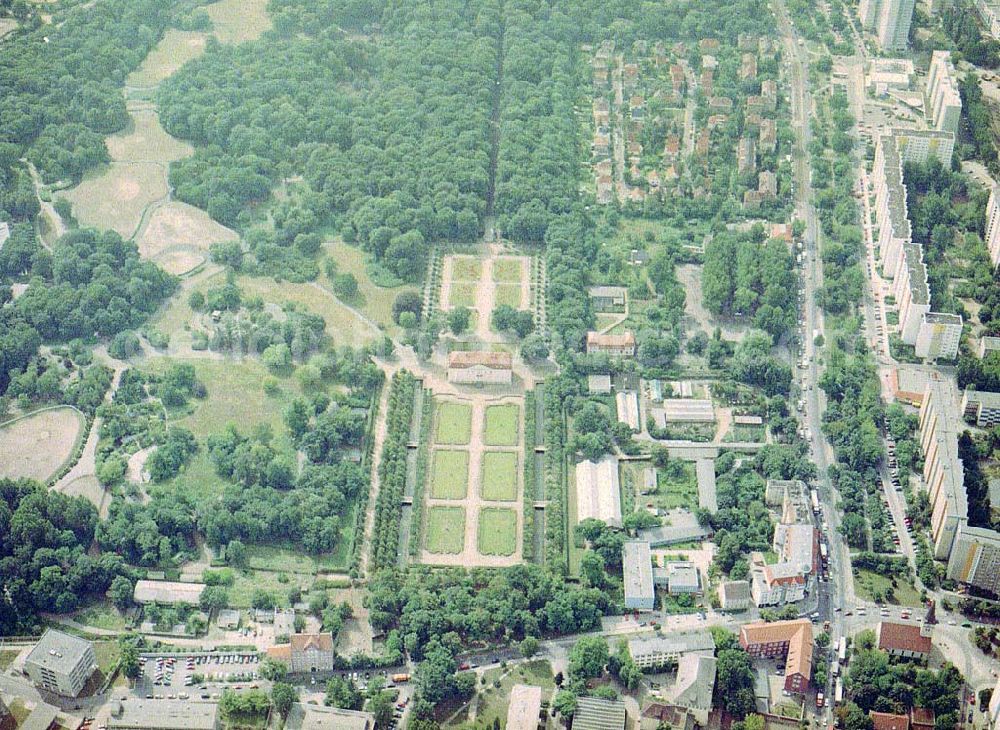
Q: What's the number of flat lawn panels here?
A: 10